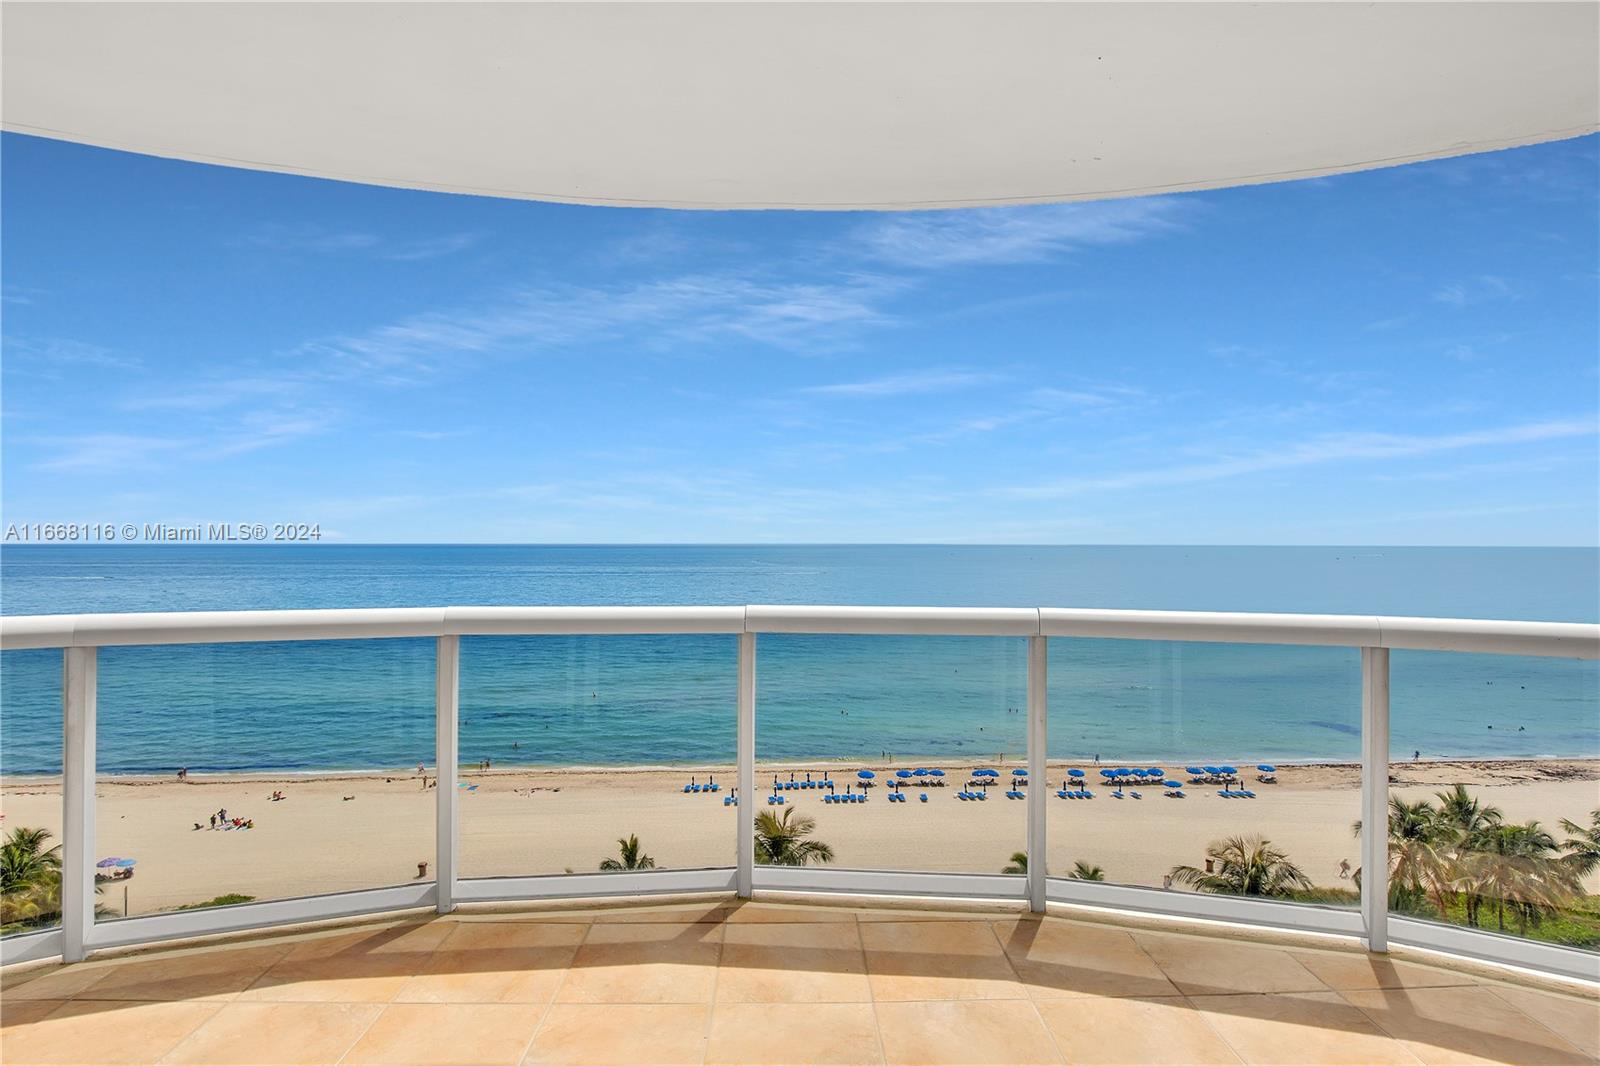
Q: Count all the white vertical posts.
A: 5